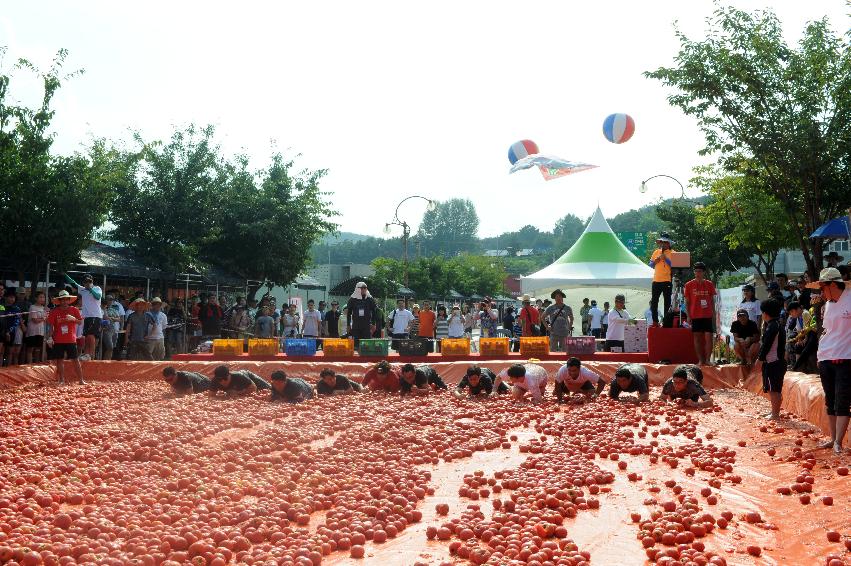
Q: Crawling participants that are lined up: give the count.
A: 11